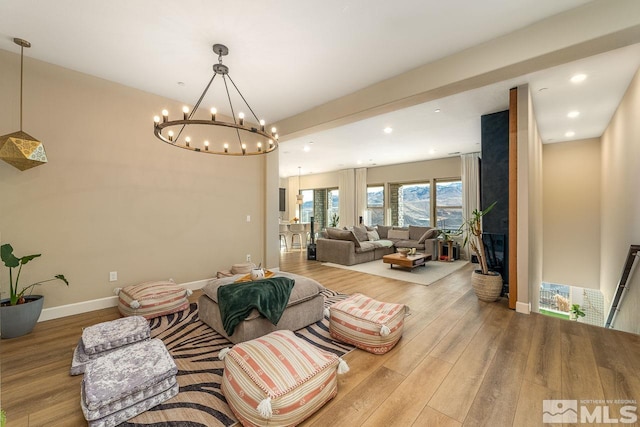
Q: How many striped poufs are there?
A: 3